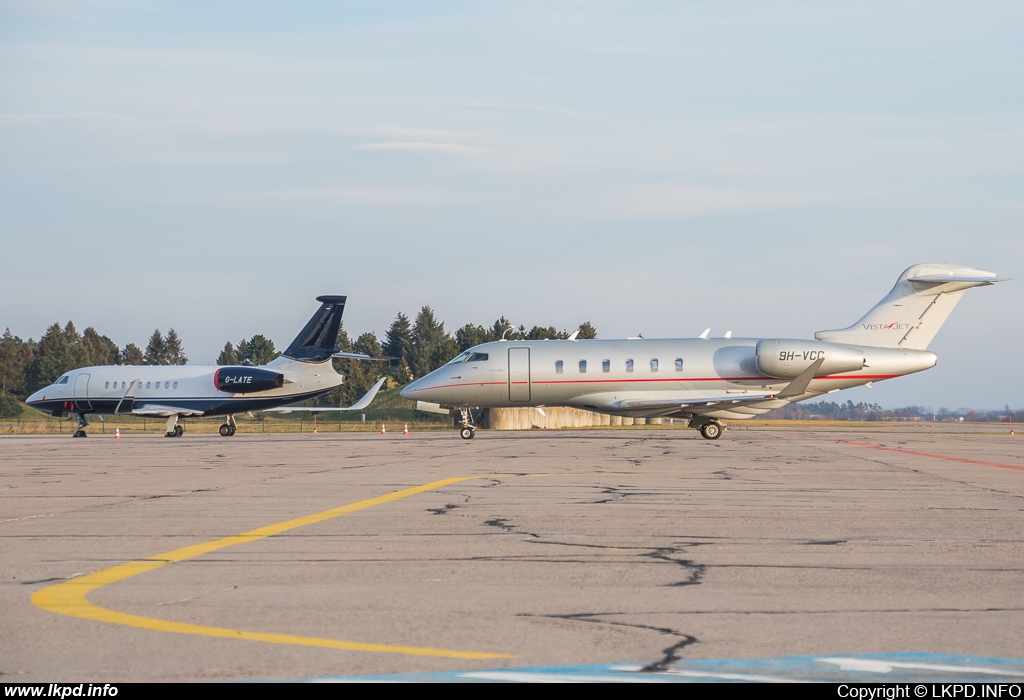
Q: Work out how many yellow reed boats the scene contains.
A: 0